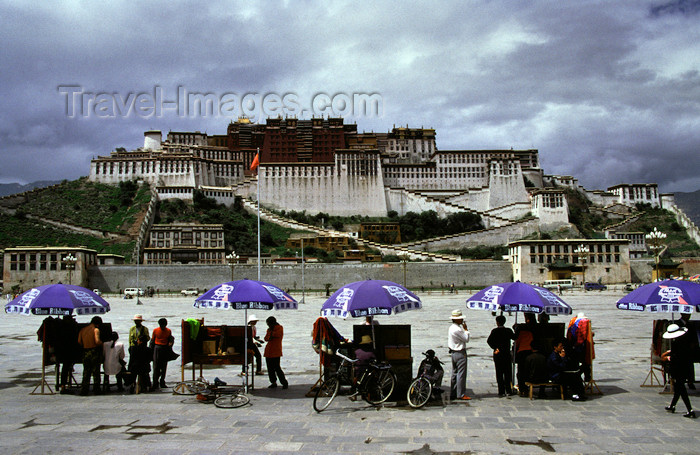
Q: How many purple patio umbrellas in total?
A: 5